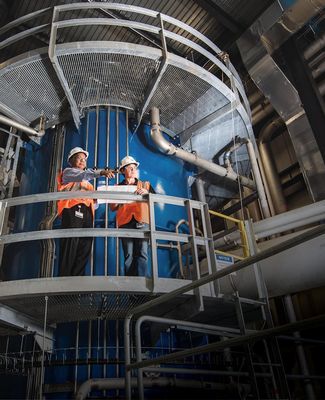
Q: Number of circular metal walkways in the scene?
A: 2